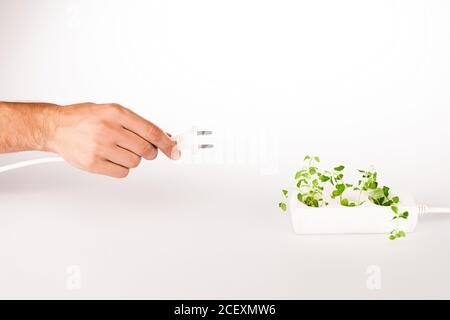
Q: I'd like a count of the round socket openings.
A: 3